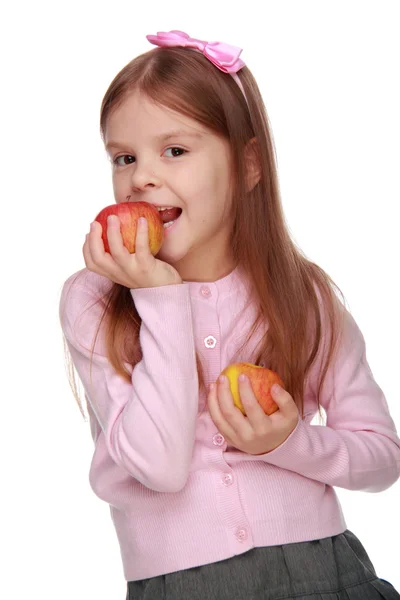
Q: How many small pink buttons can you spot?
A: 5